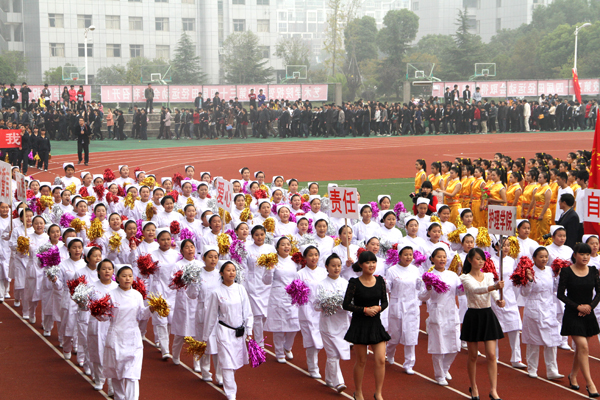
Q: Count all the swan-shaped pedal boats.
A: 0